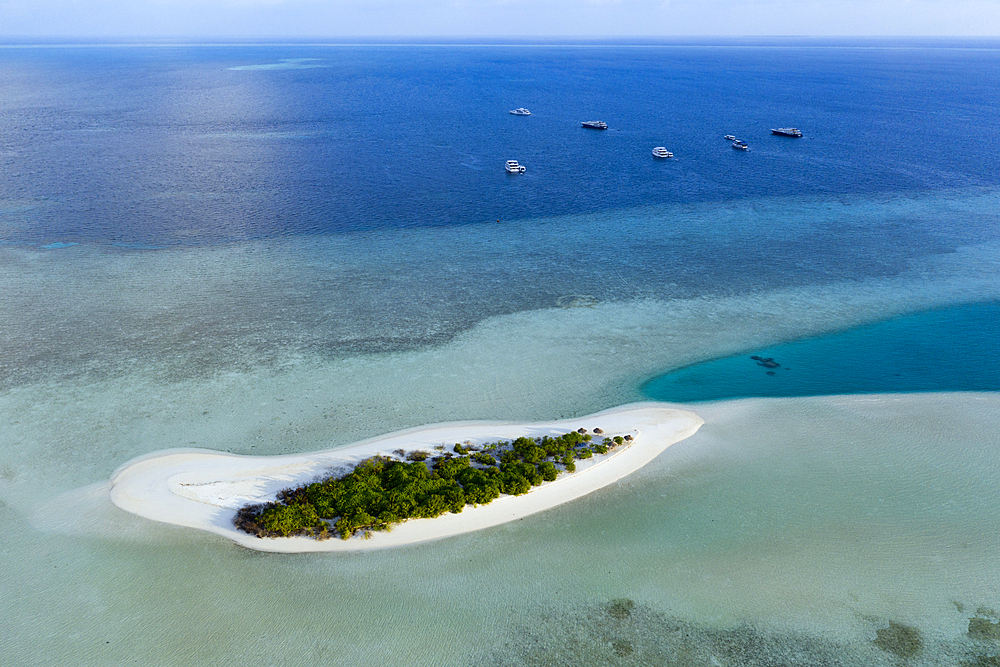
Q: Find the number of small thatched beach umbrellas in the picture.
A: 4